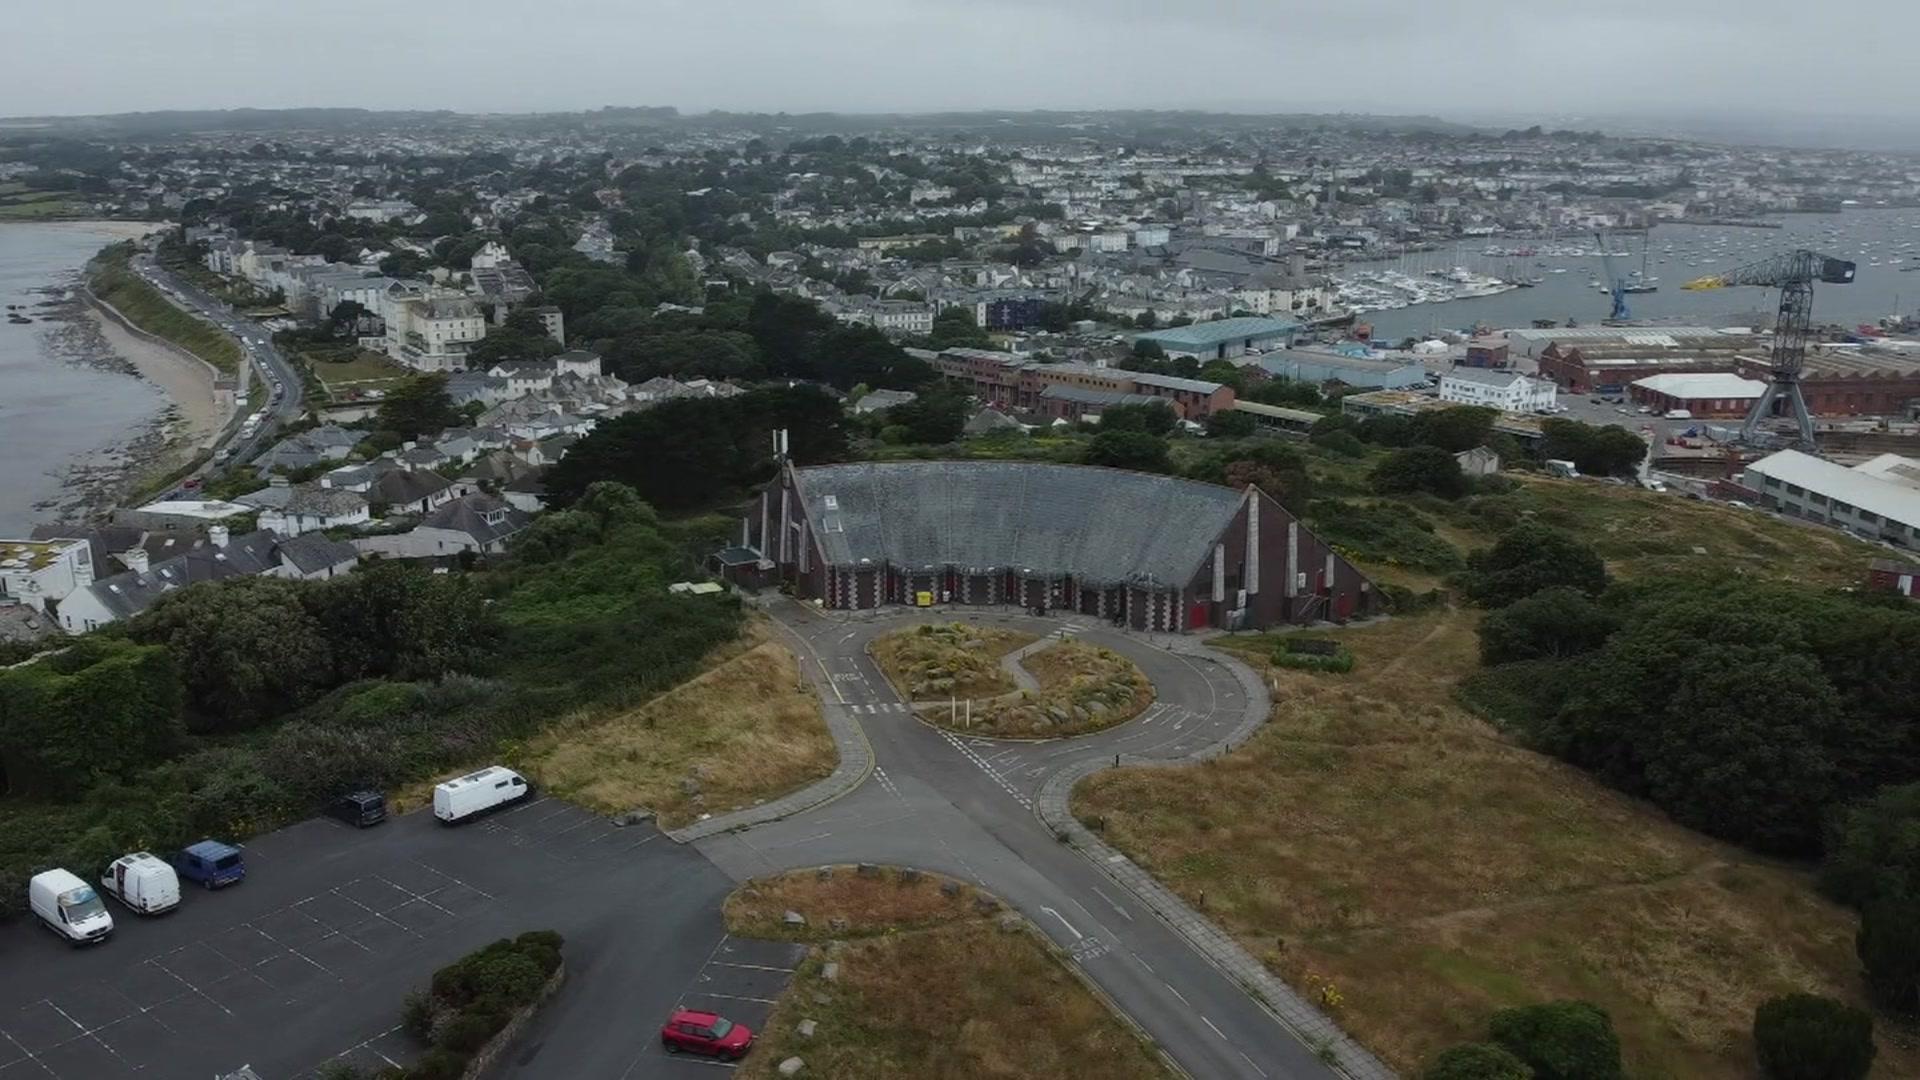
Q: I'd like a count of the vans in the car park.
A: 5